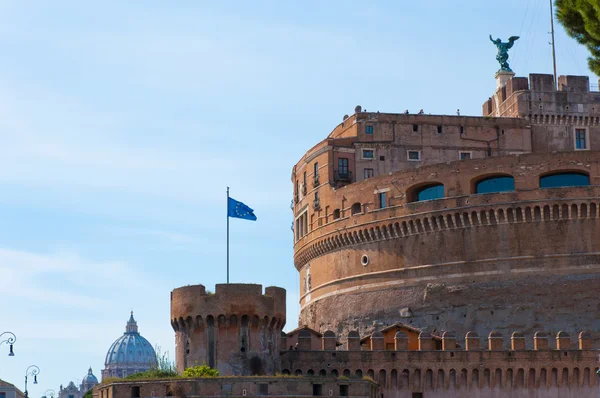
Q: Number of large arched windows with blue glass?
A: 3